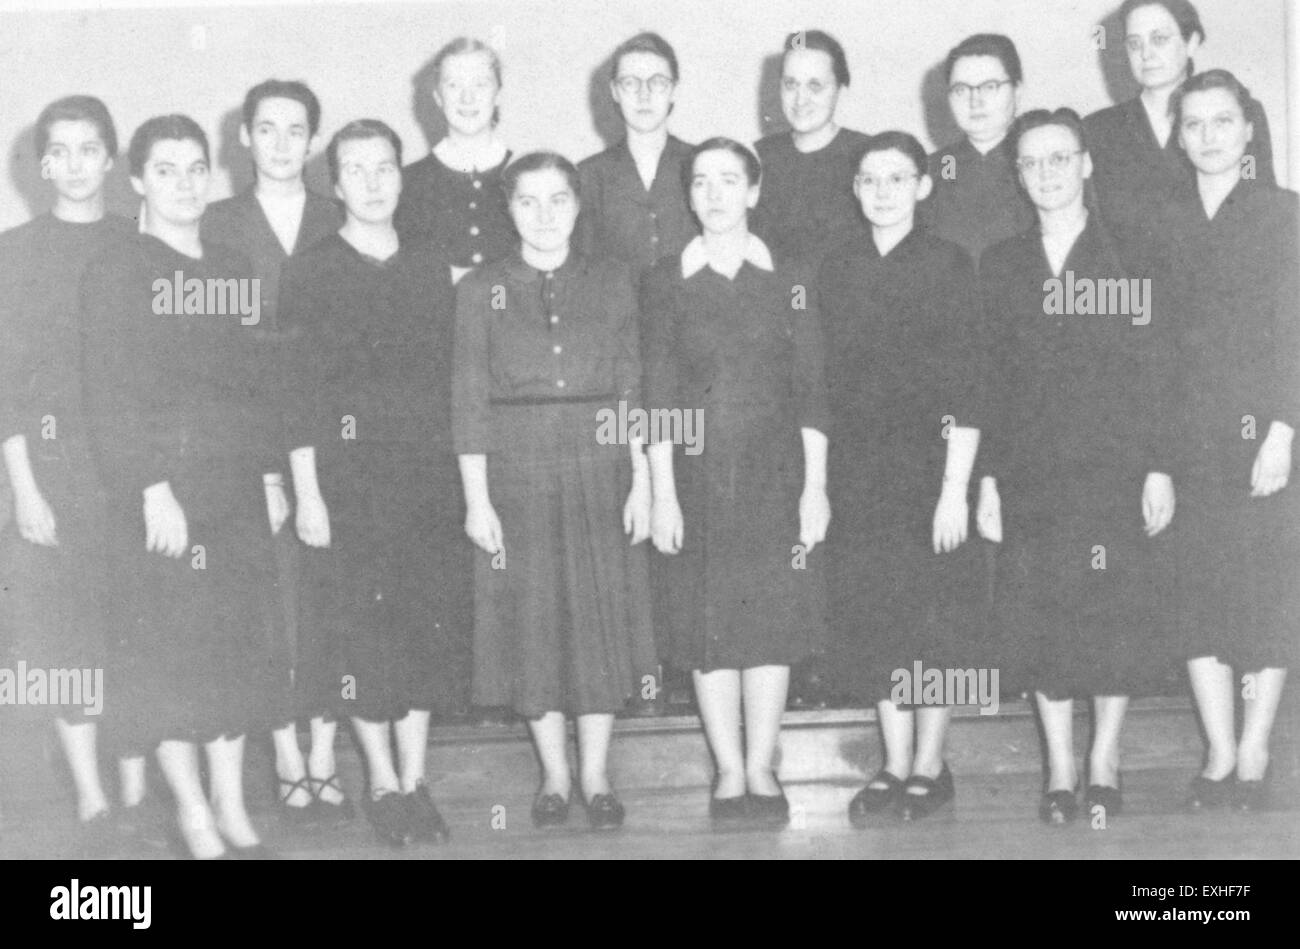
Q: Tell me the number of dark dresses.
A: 14